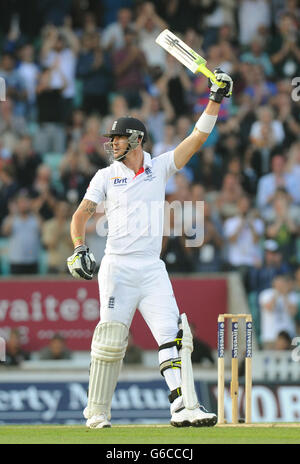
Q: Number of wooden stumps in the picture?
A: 3